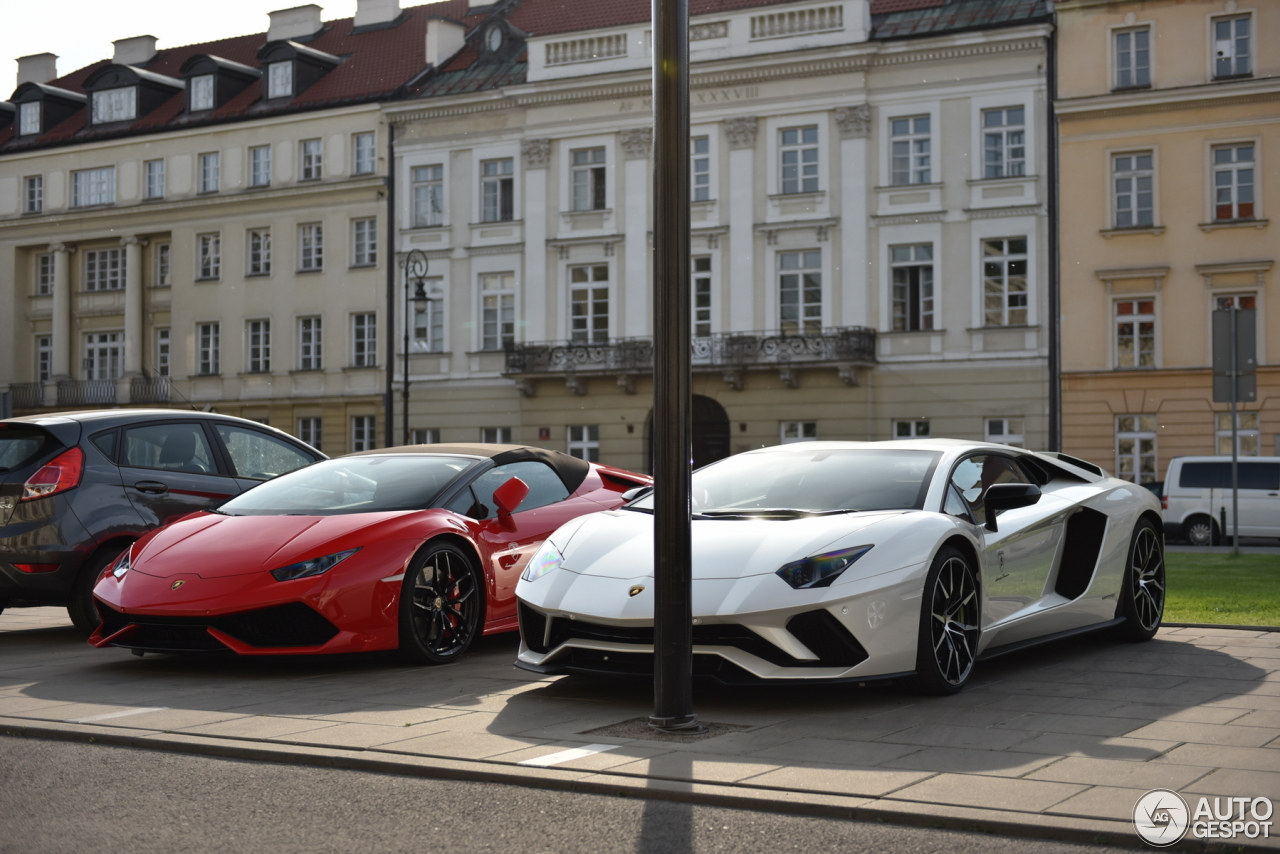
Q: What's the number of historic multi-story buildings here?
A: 3